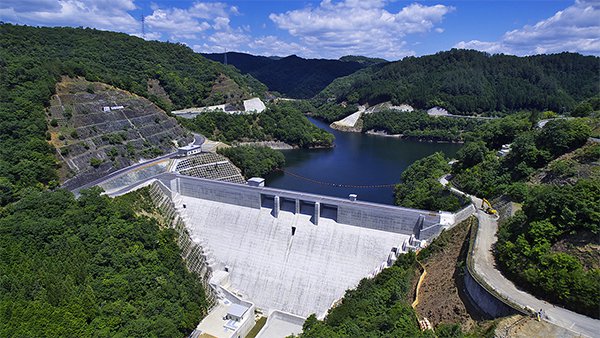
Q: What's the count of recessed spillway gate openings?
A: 4